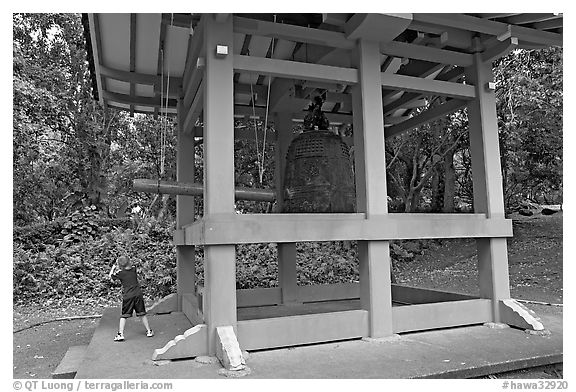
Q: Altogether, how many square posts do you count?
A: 5